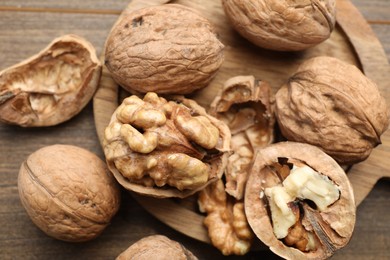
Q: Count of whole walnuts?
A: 5